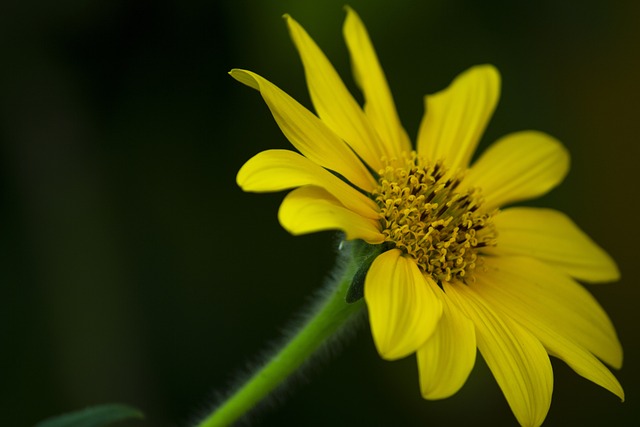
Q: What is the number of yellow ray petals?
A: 13